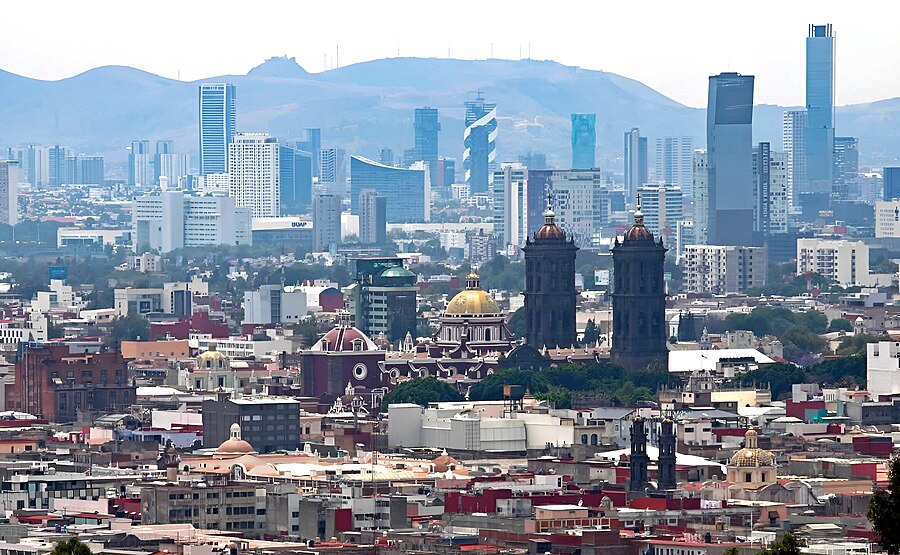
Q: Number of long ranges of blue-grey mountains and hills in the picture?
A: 1